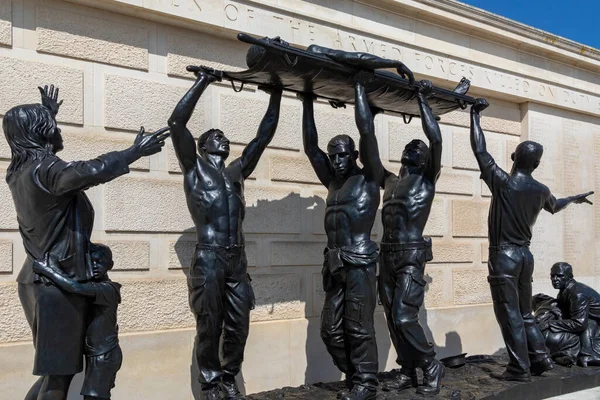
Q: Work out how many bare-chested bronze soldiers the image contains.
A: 3